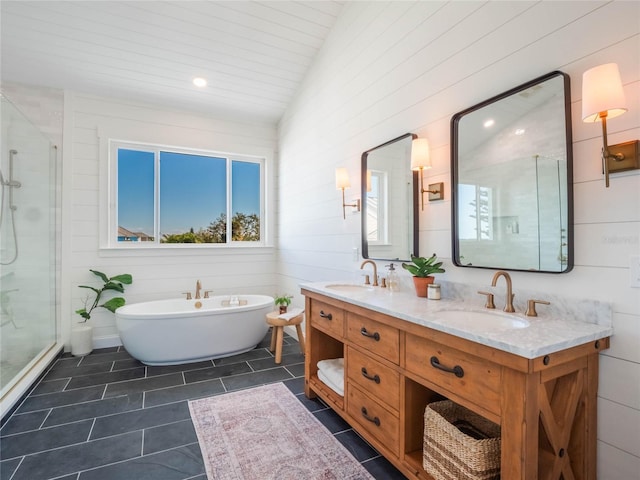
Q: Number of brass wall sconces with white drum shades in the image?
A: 3